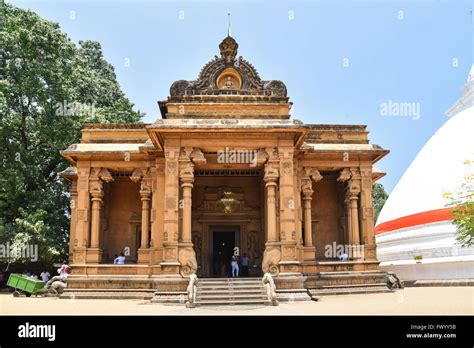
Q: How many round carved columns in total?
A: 6